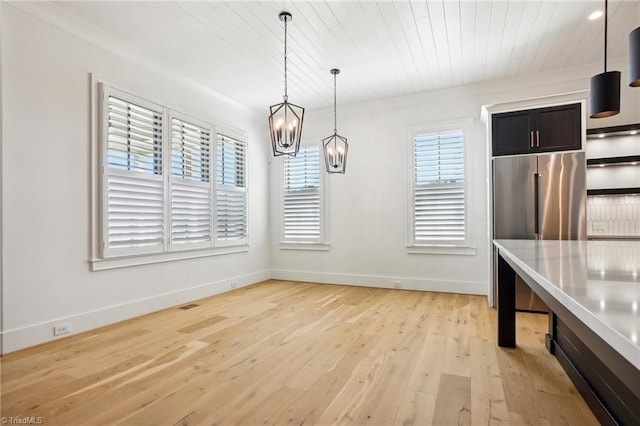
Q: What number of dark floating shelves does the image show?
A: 3